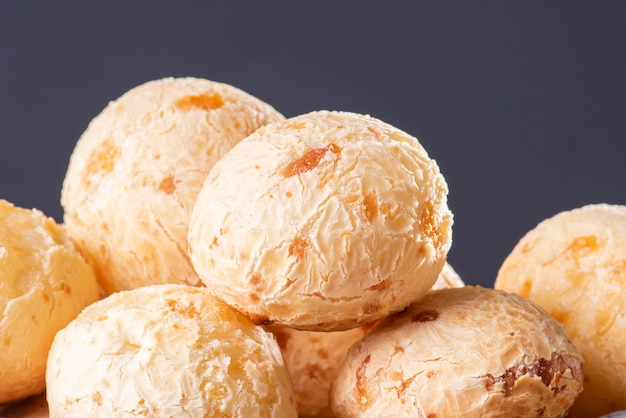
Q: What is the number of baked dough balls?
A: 7